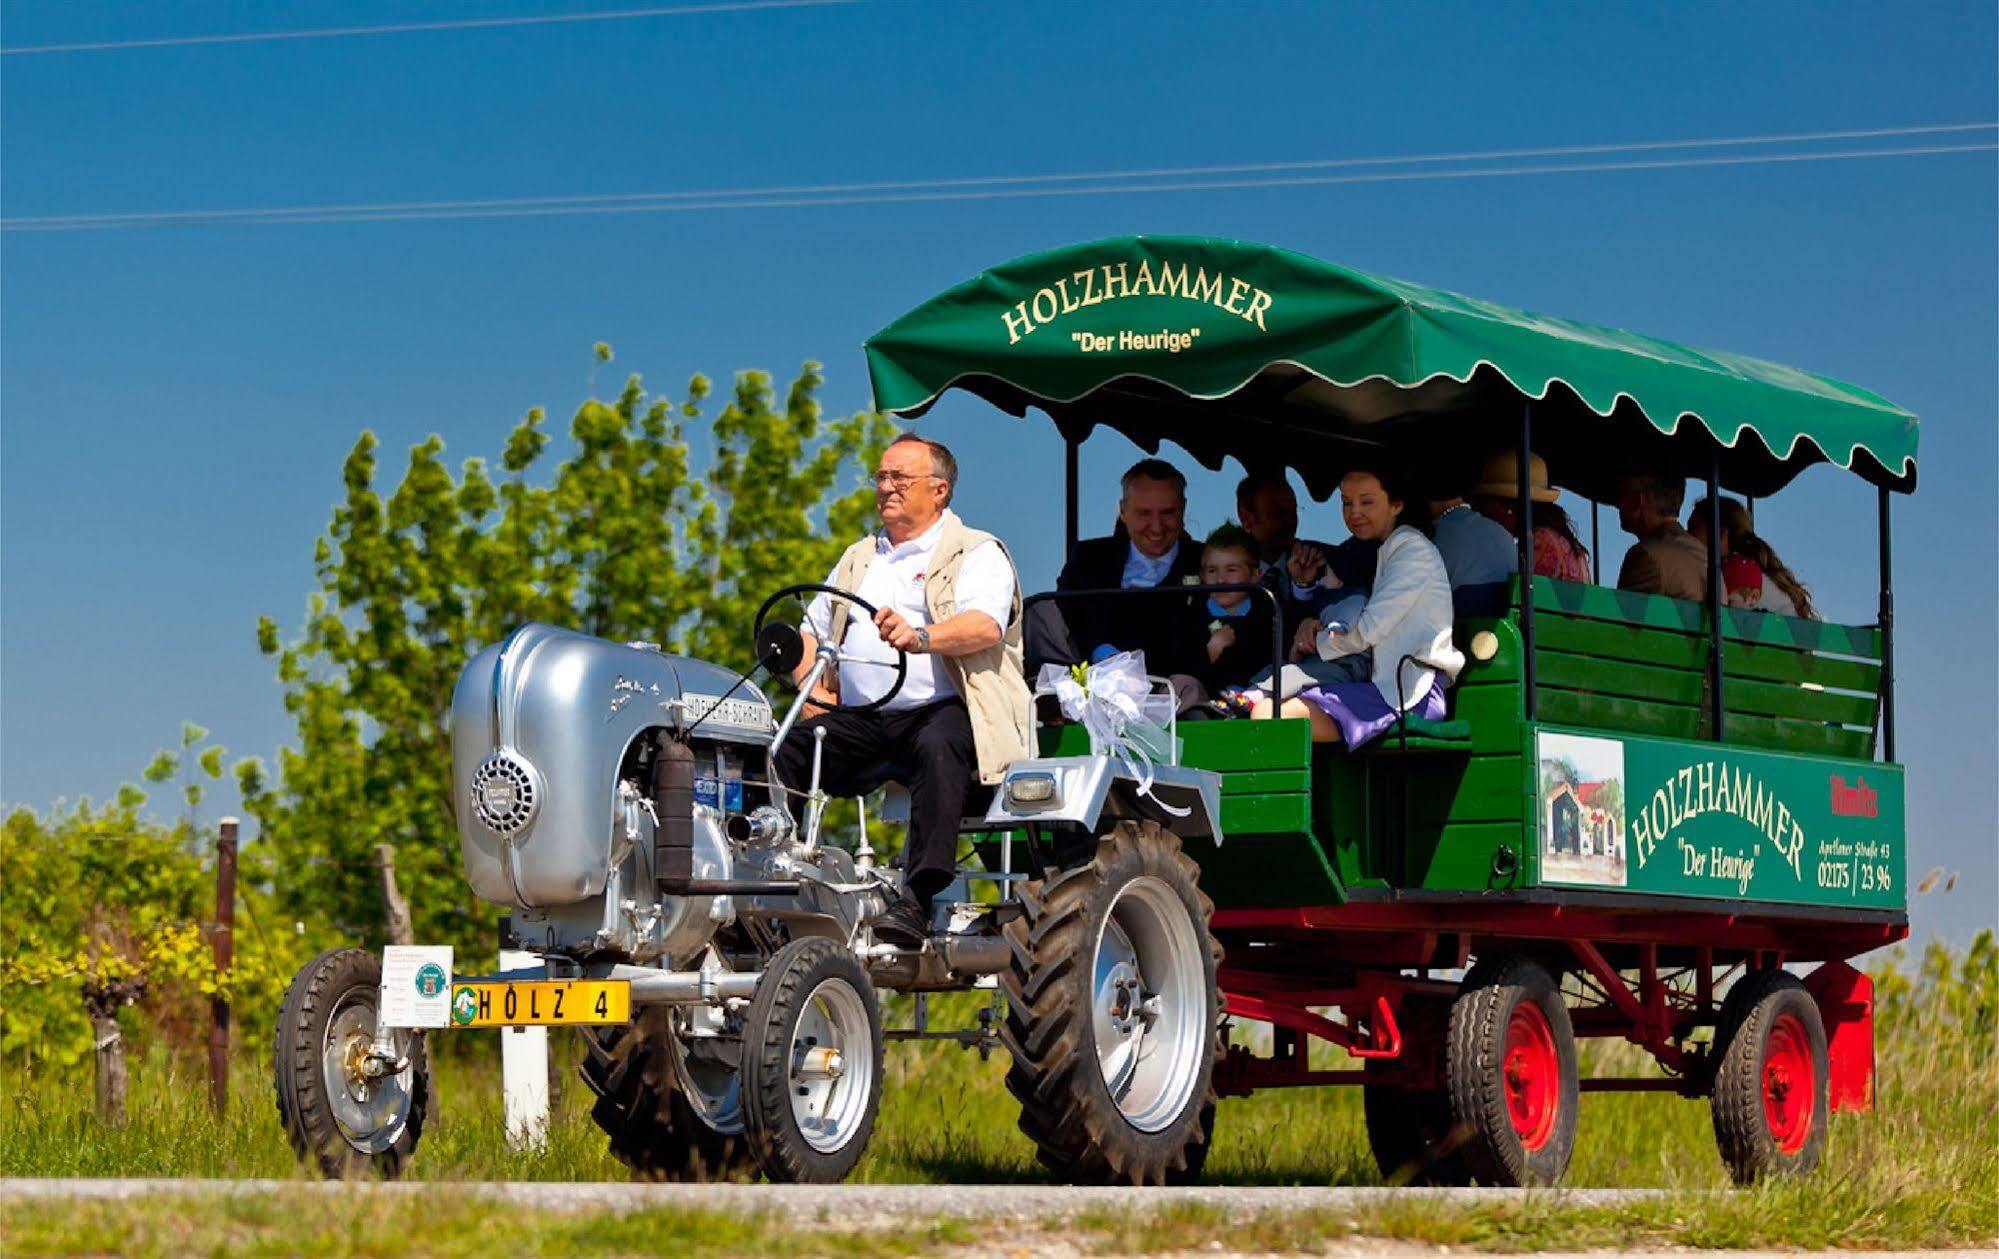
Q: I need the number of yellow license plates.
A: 1